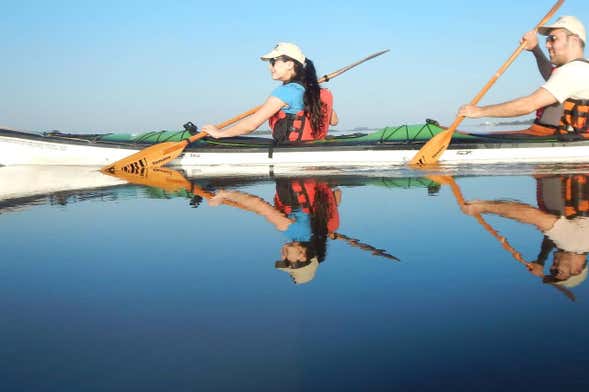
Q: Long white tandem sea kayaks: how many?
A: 1